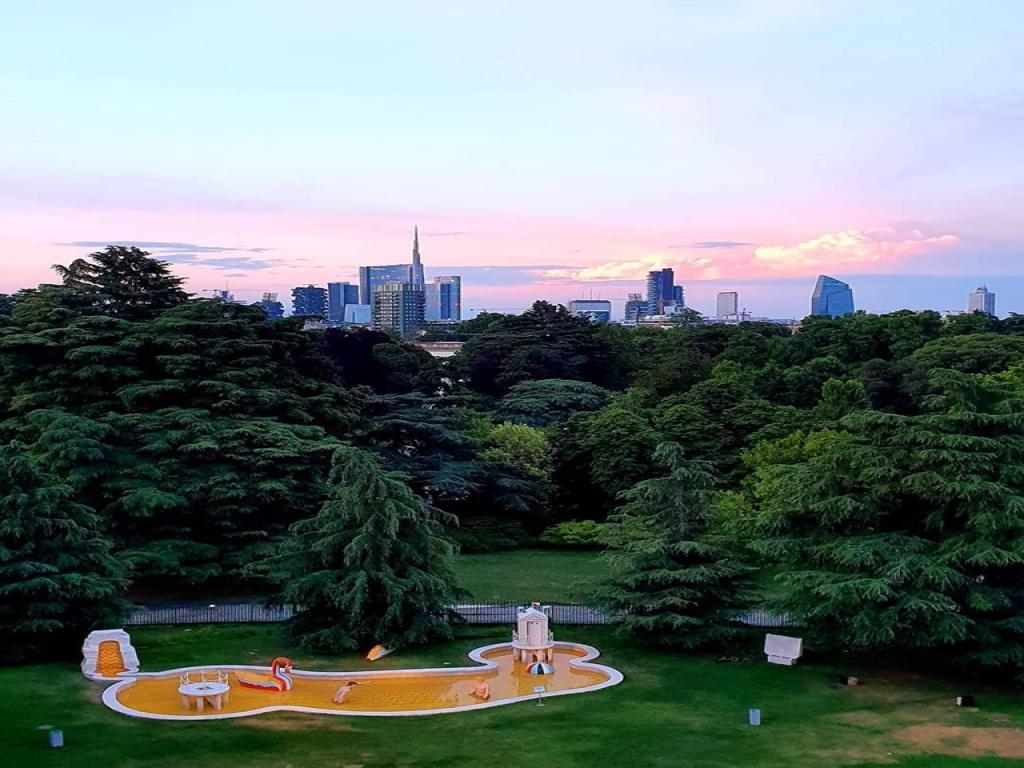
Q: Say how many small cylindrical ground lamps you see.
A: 2